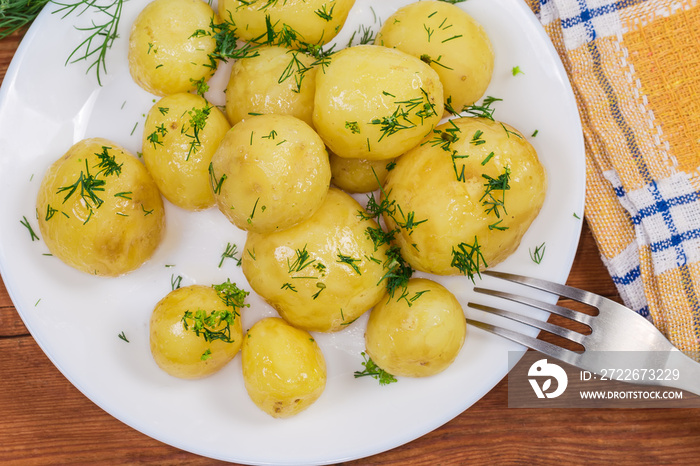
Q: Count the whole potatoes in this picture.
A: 14